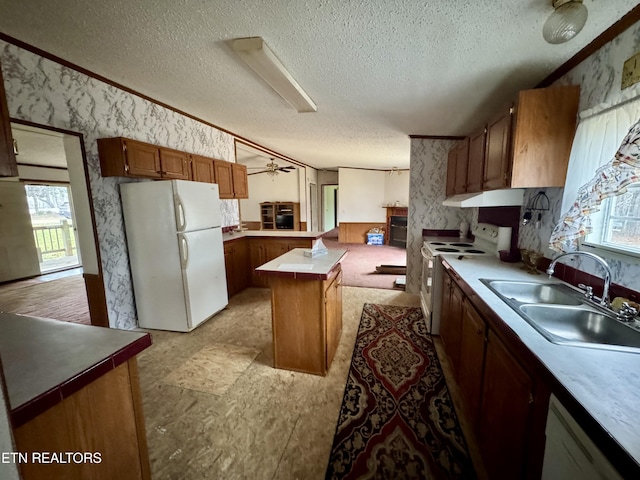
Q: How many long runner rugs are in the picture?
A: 1